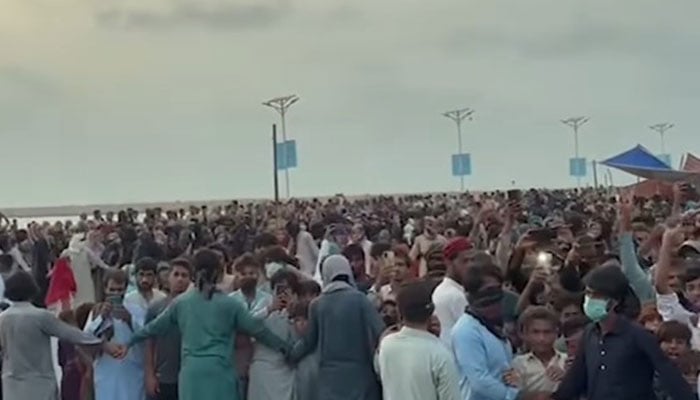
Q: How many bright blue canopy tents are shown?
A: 1